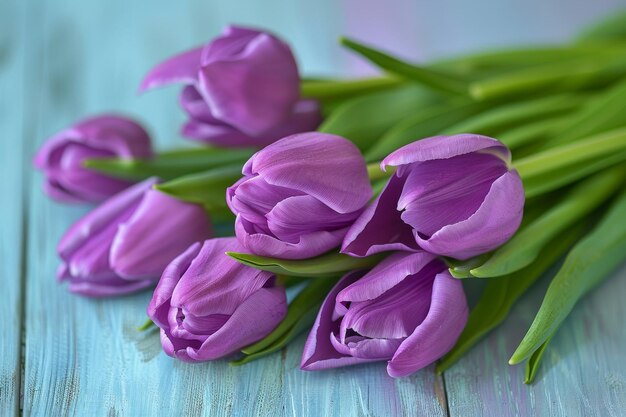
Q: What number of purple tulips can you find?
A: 7